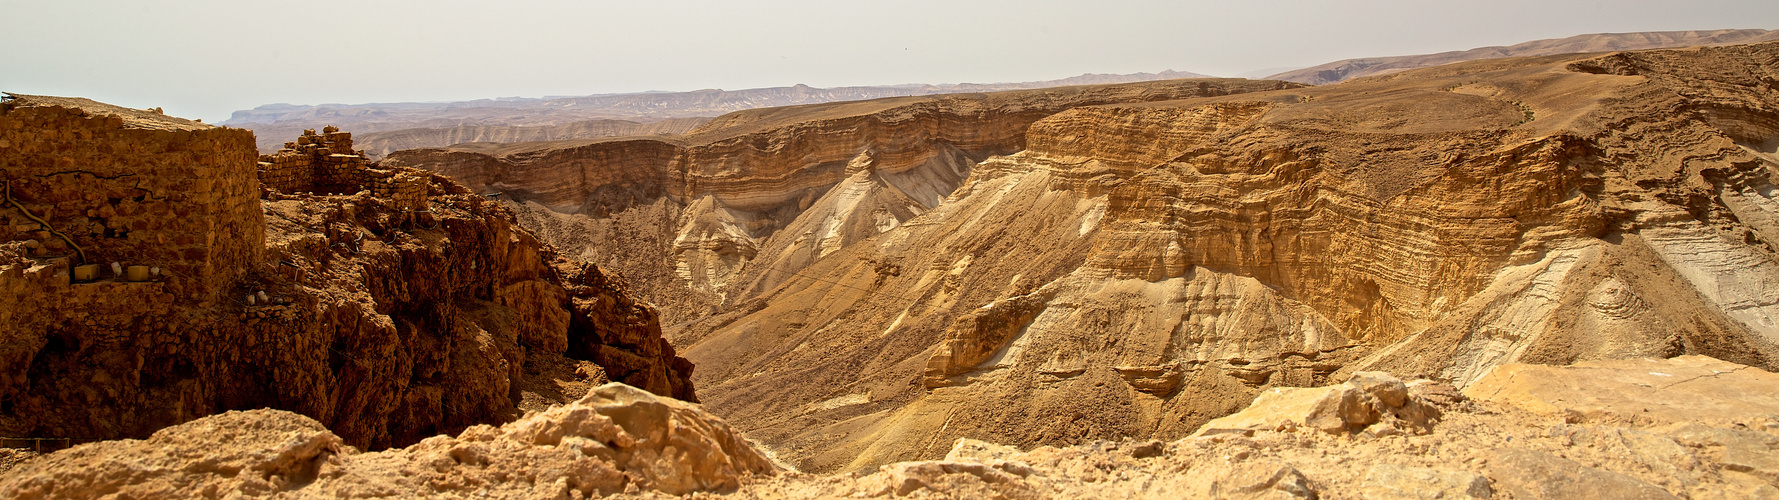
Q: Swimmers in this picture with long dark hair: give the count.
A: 0